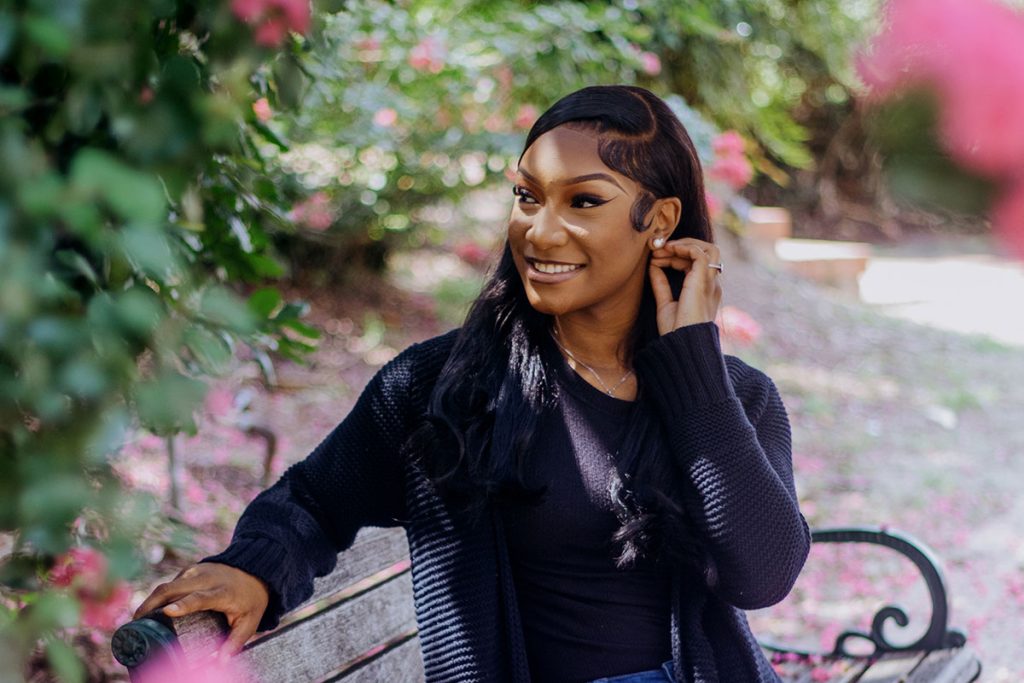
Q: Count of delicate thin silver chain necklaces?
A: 1